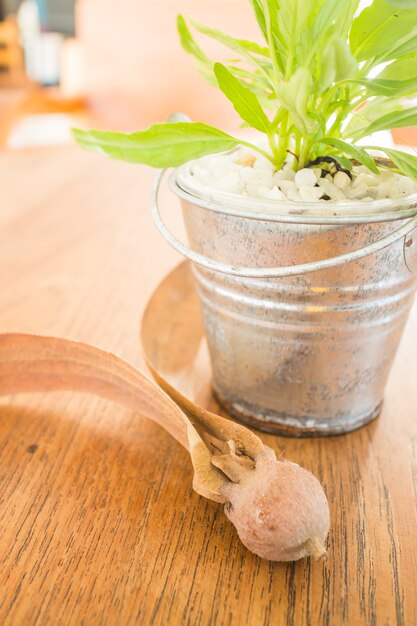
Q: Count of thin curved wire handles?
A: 1